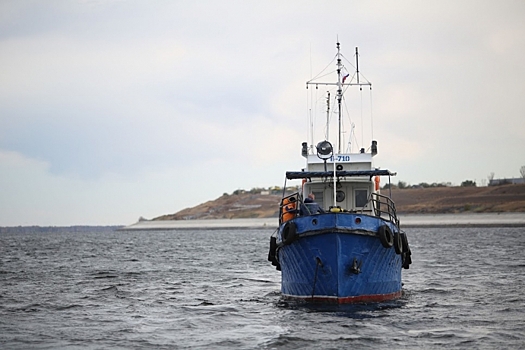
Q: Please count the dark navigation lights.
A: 2